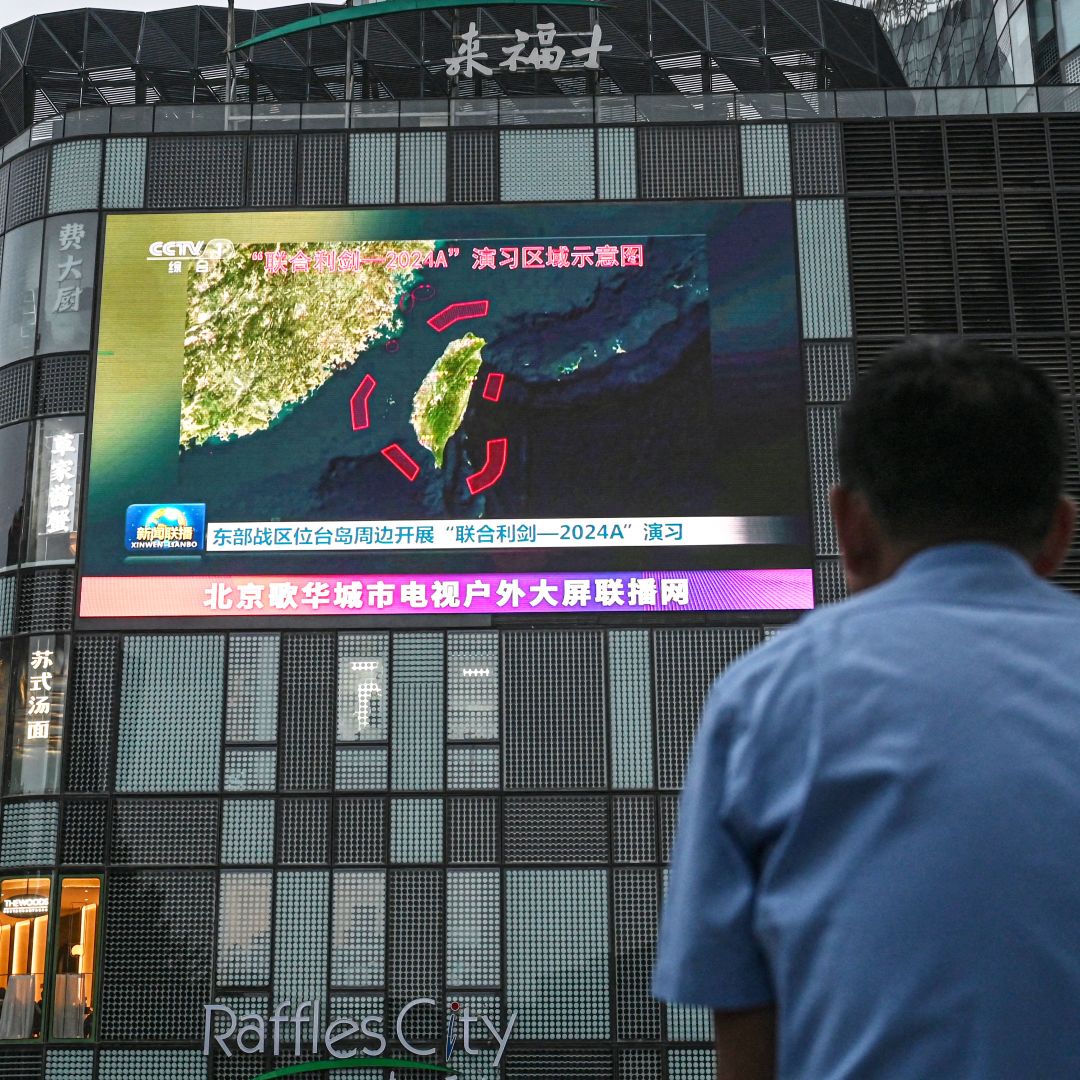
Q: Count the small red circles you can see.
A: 3